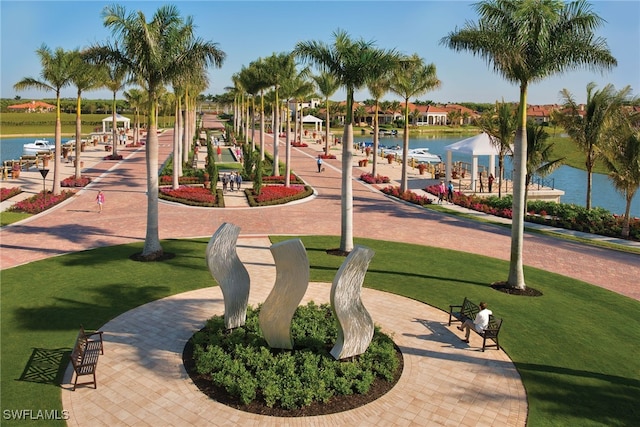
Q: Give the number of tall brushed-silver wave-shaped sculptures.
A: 3